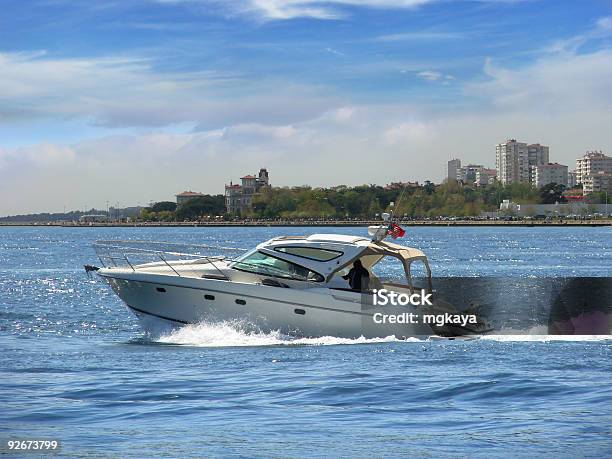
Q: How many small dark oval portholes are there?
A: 4